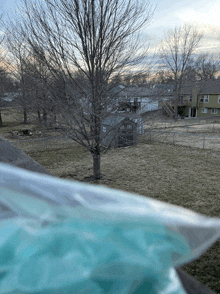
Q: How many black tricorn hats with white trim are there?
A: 0